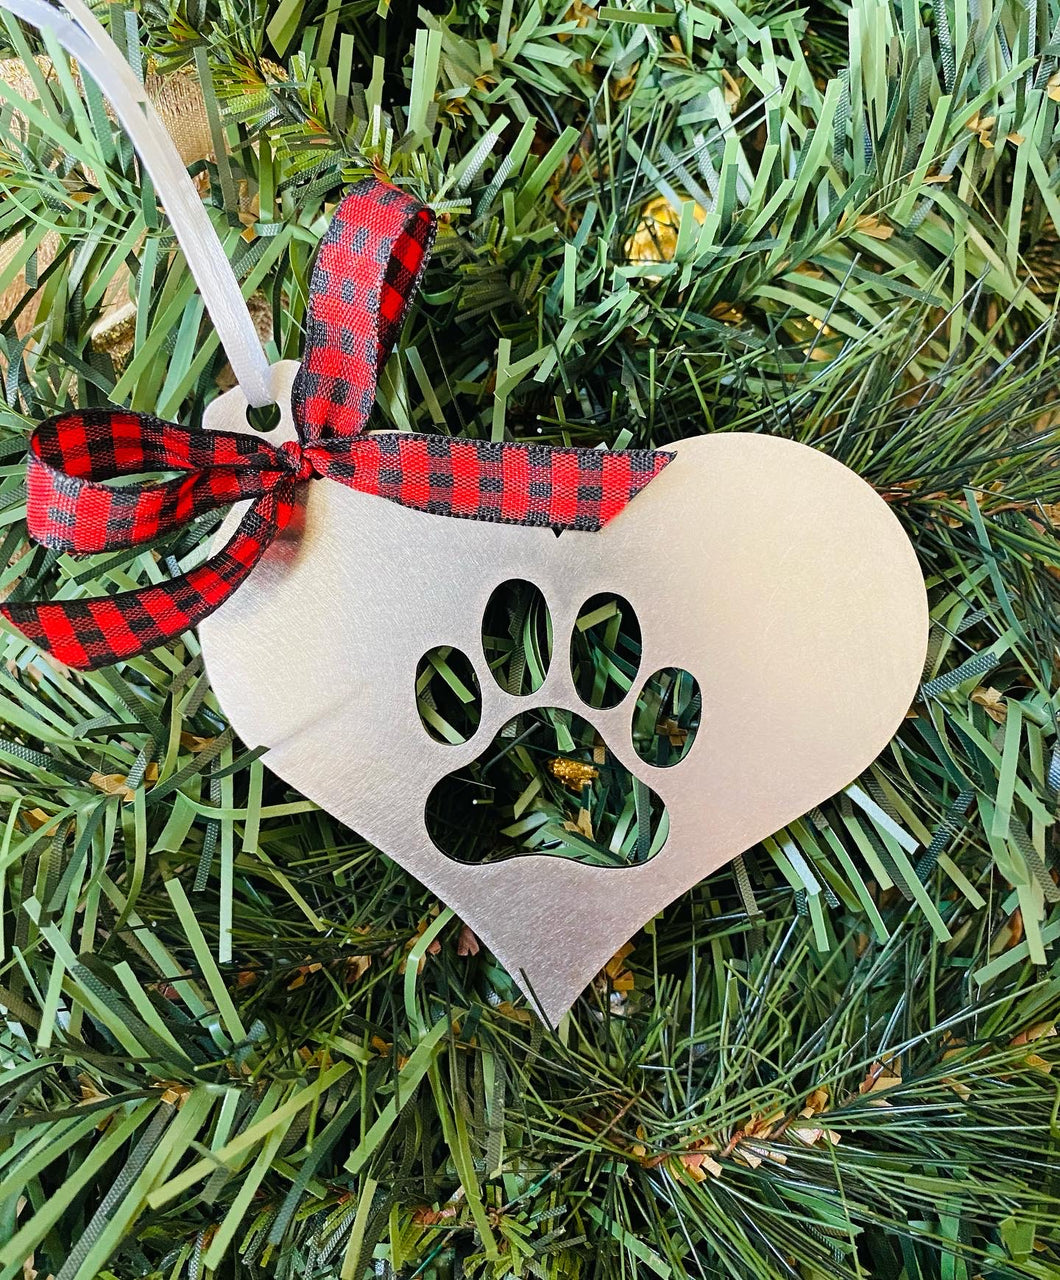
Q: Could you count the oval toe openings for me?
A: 4